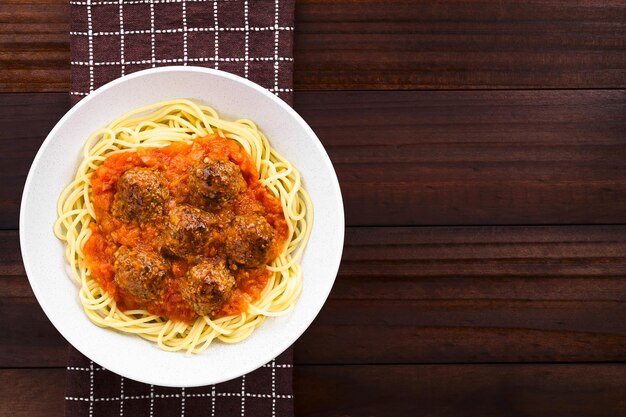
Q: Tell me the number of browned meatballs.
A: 6